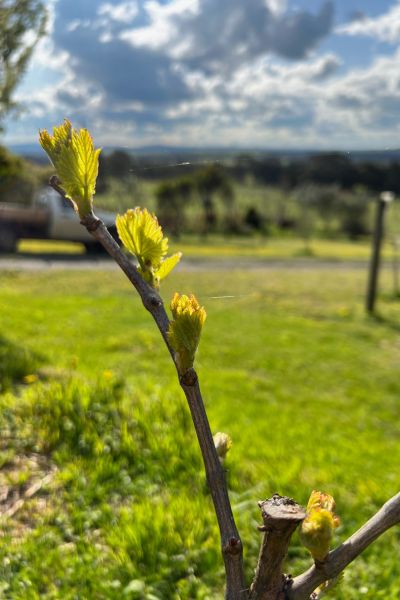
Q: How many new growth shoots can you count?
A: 5